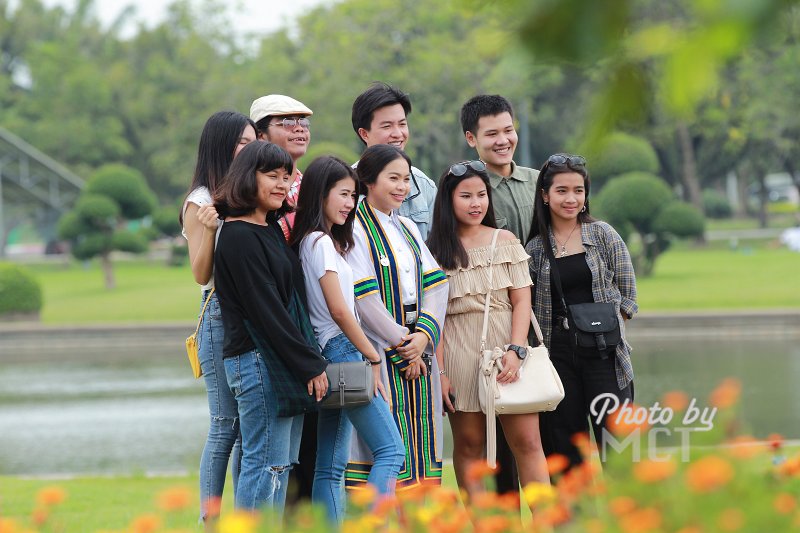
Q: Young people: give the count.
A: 9